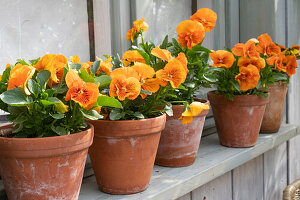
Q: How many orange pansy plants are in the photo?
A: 5